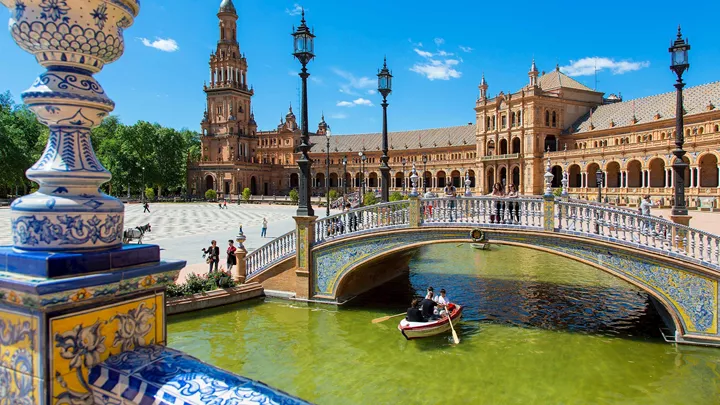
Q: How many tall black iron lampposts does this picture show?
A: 3